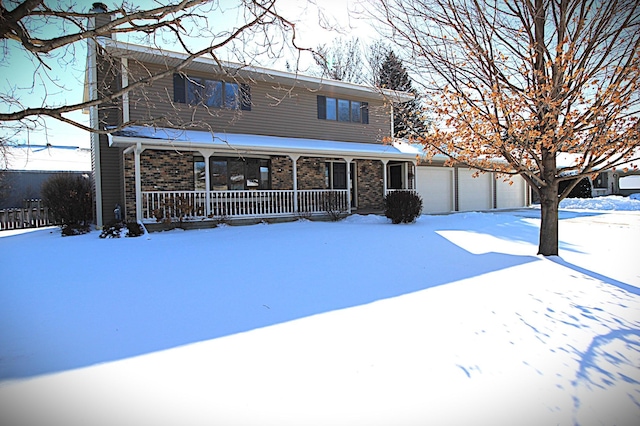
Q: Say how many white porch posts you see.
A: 6